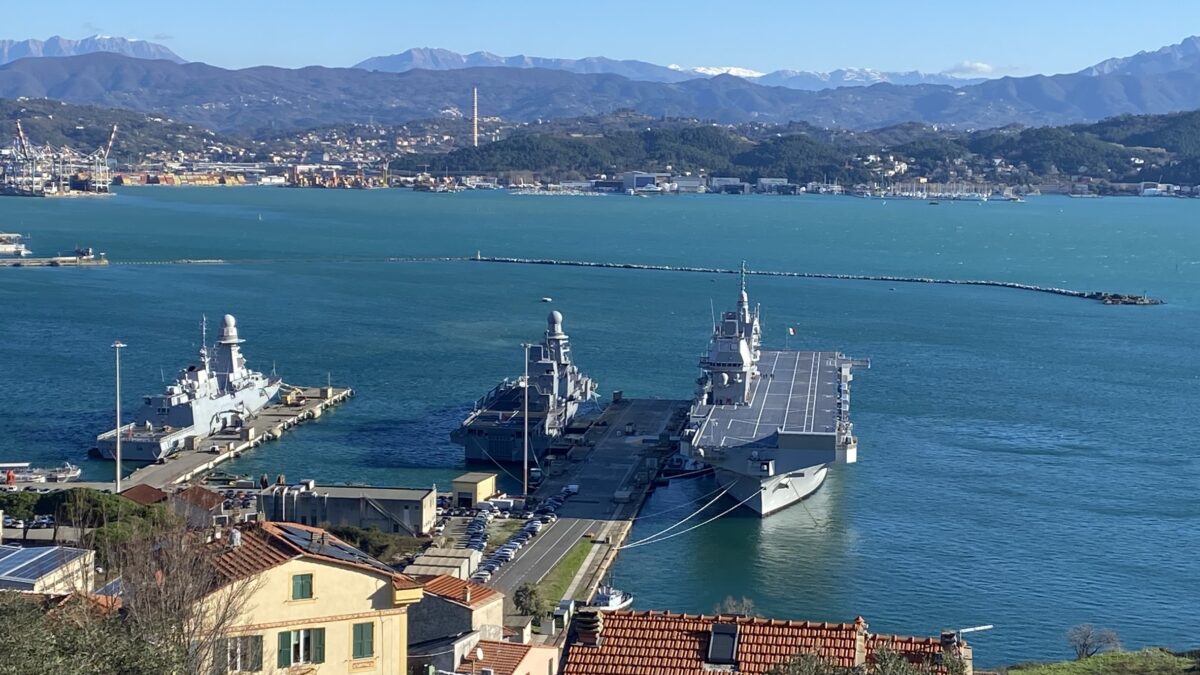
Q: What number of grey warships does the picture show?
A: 3